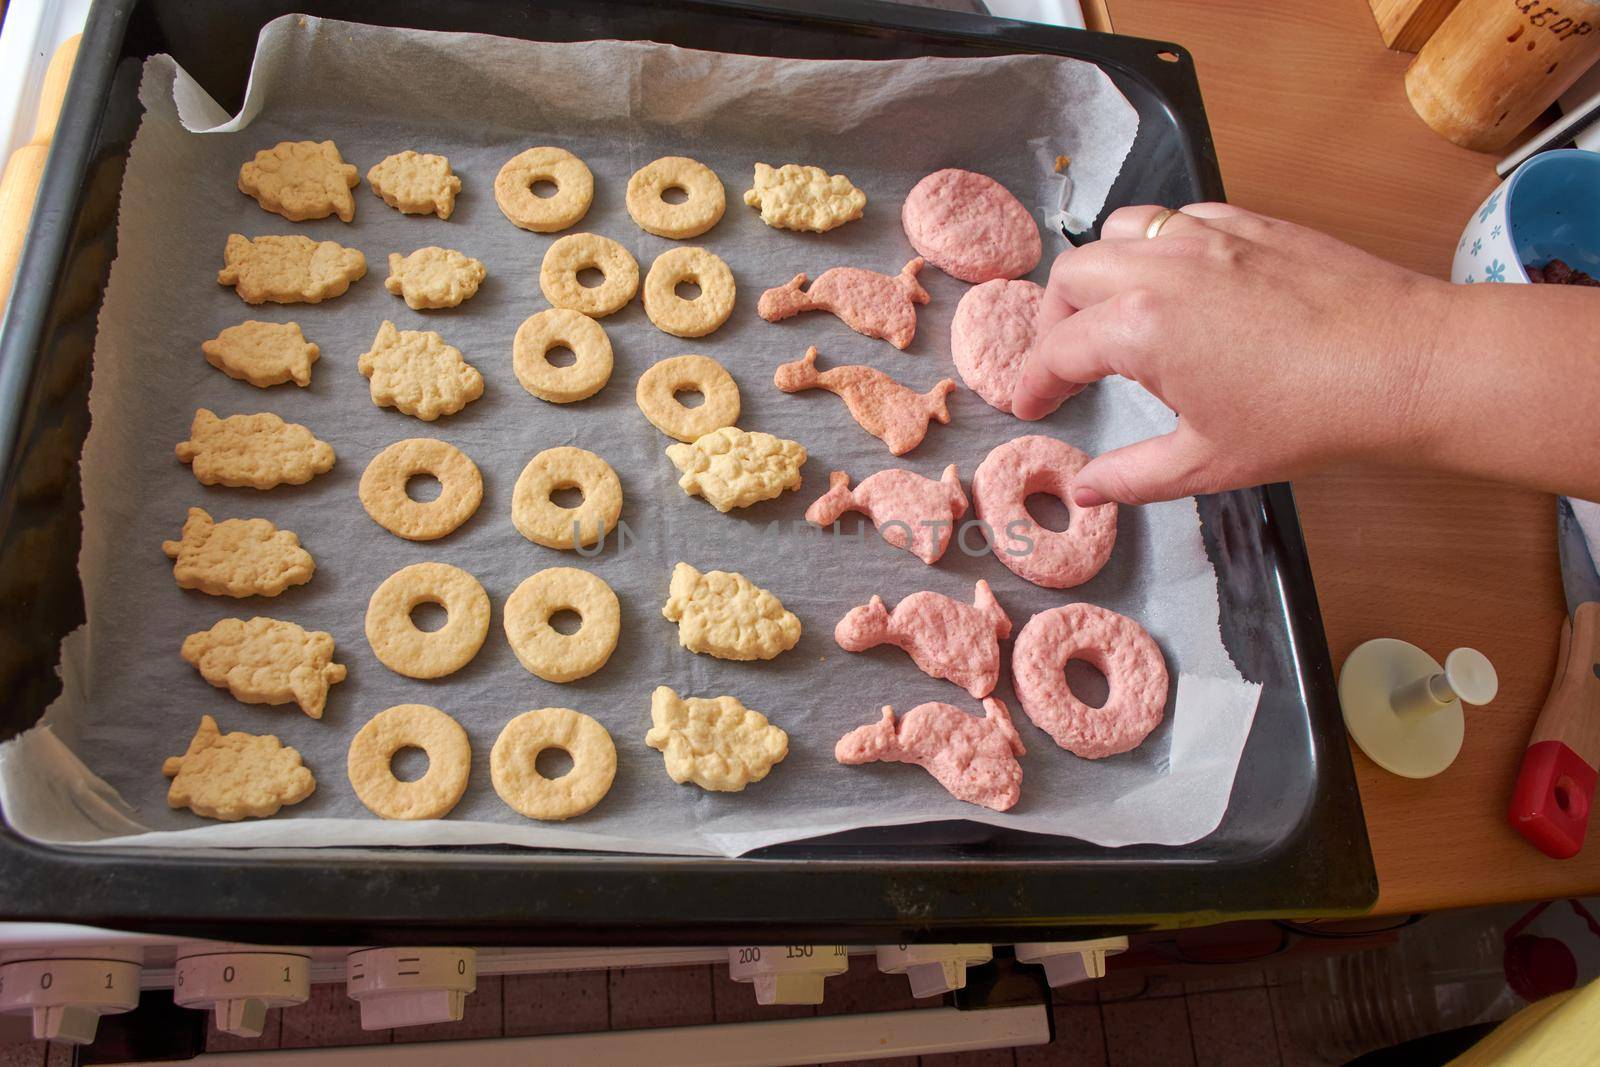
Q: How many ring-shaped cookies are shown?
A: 14